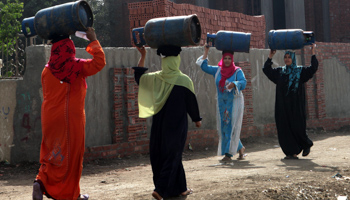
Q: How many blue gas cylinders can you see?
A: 4